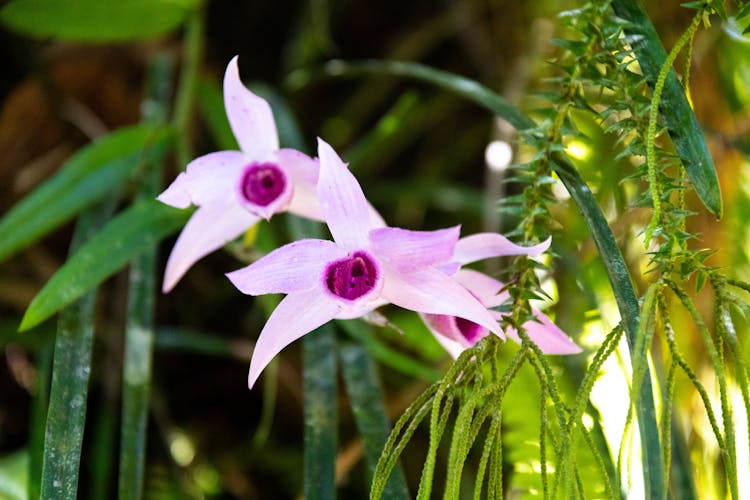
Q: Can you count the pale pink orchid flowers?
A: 3